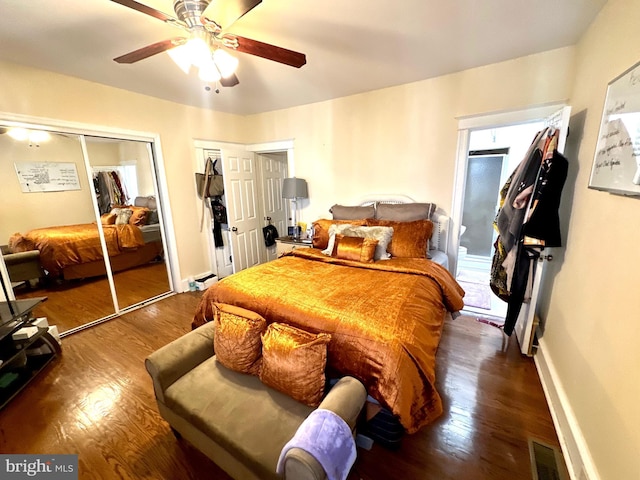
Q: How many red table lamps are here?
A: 0